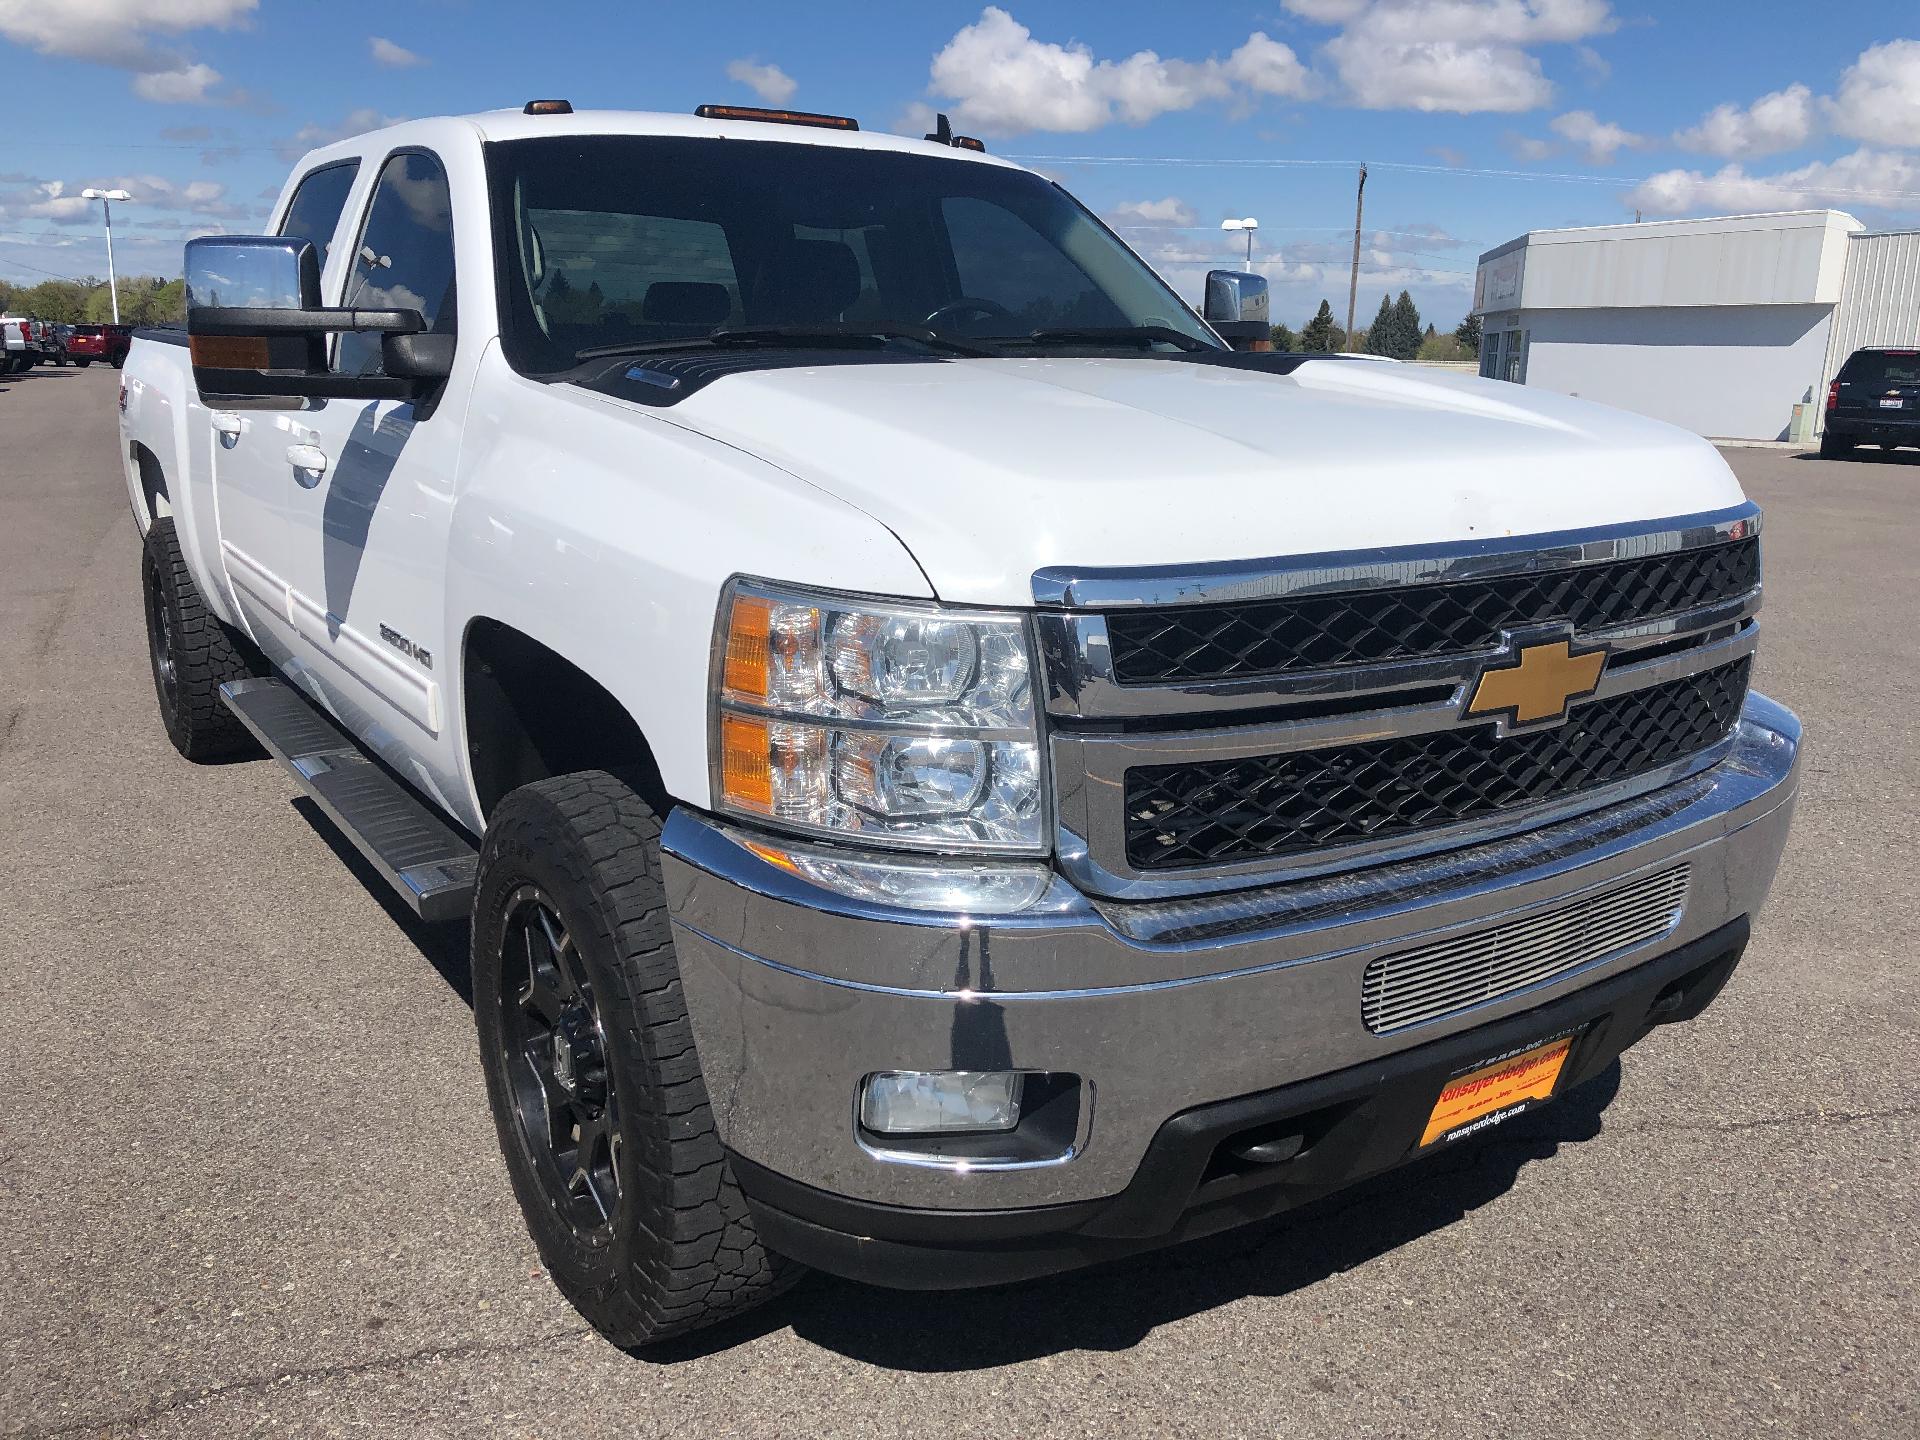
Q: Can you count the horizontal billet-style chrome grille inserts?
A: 1